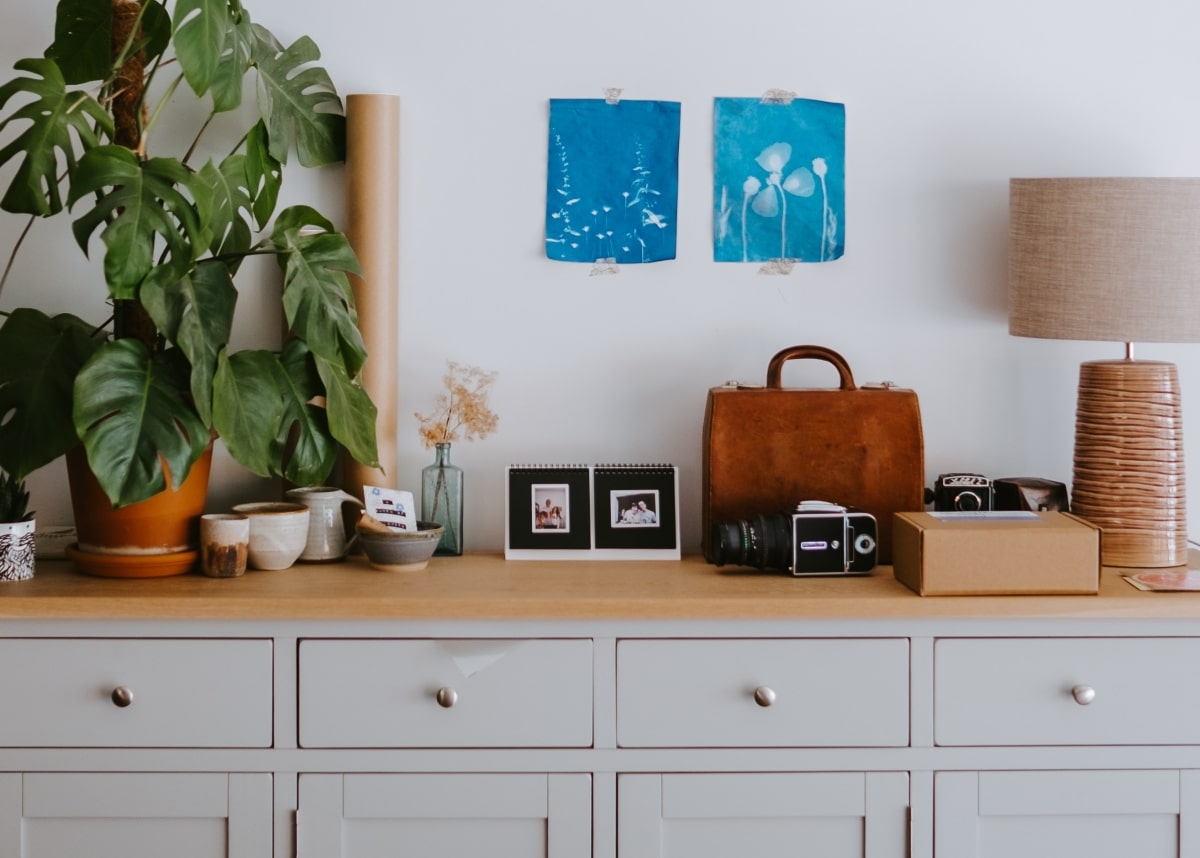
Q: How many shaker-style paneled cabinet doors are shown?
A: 4